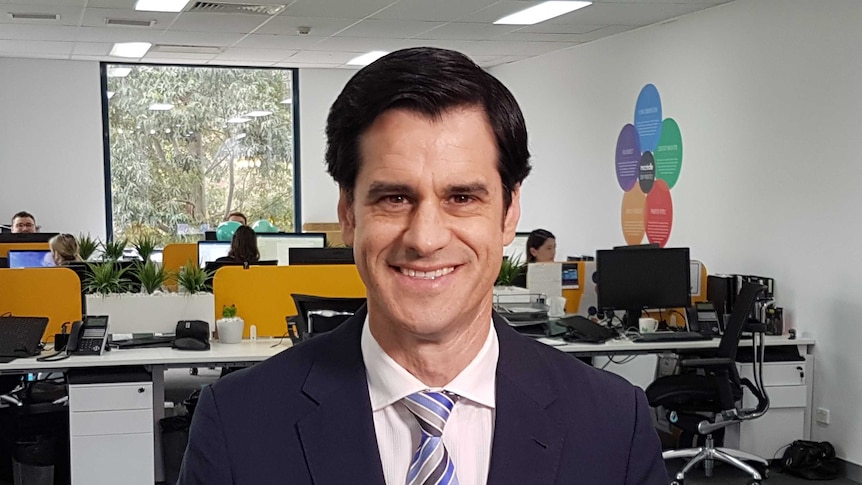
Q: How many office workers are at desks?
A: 5